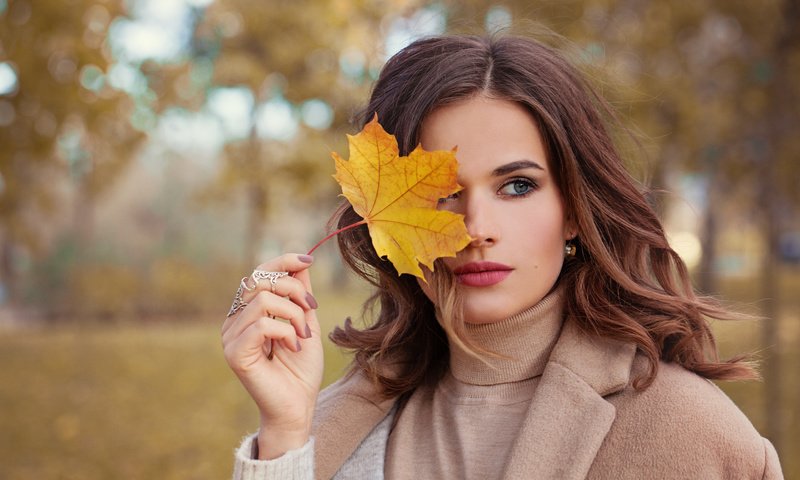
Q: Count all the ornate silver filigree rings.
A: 2